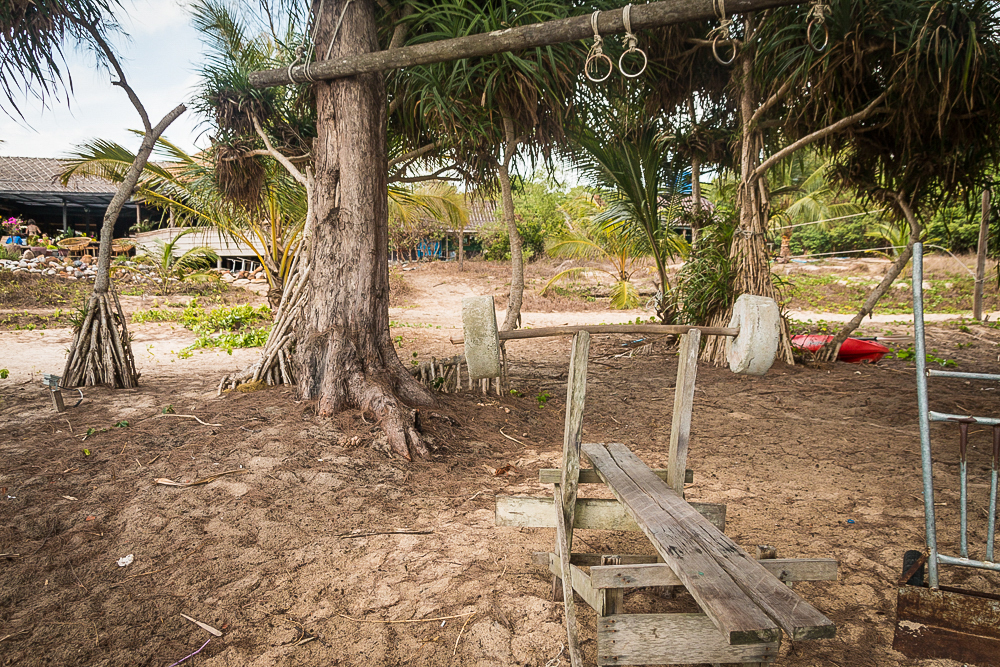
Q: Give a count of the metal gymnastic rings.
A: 4